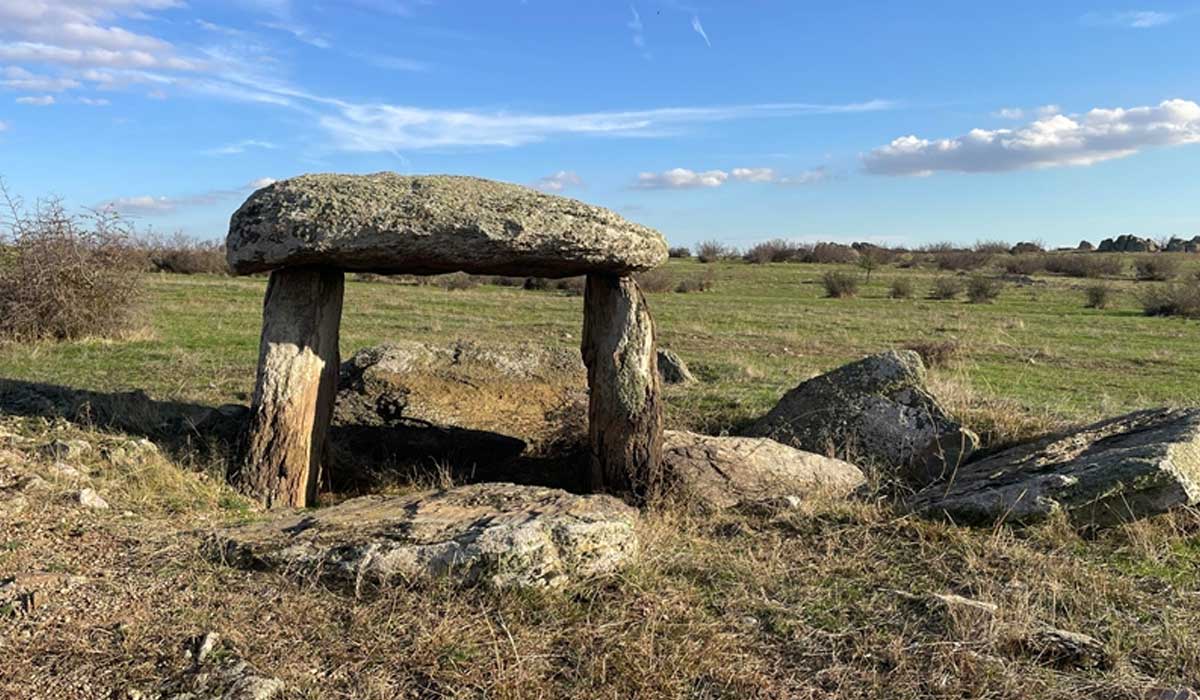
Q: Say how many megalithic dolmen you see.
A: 1